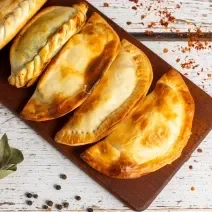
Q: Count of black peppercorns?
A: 11